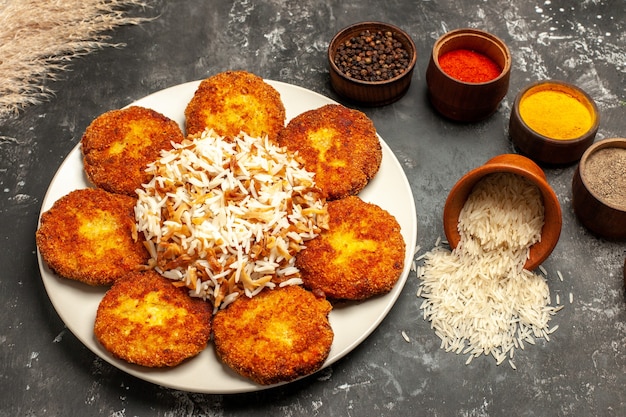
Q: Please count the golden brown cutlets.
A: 7